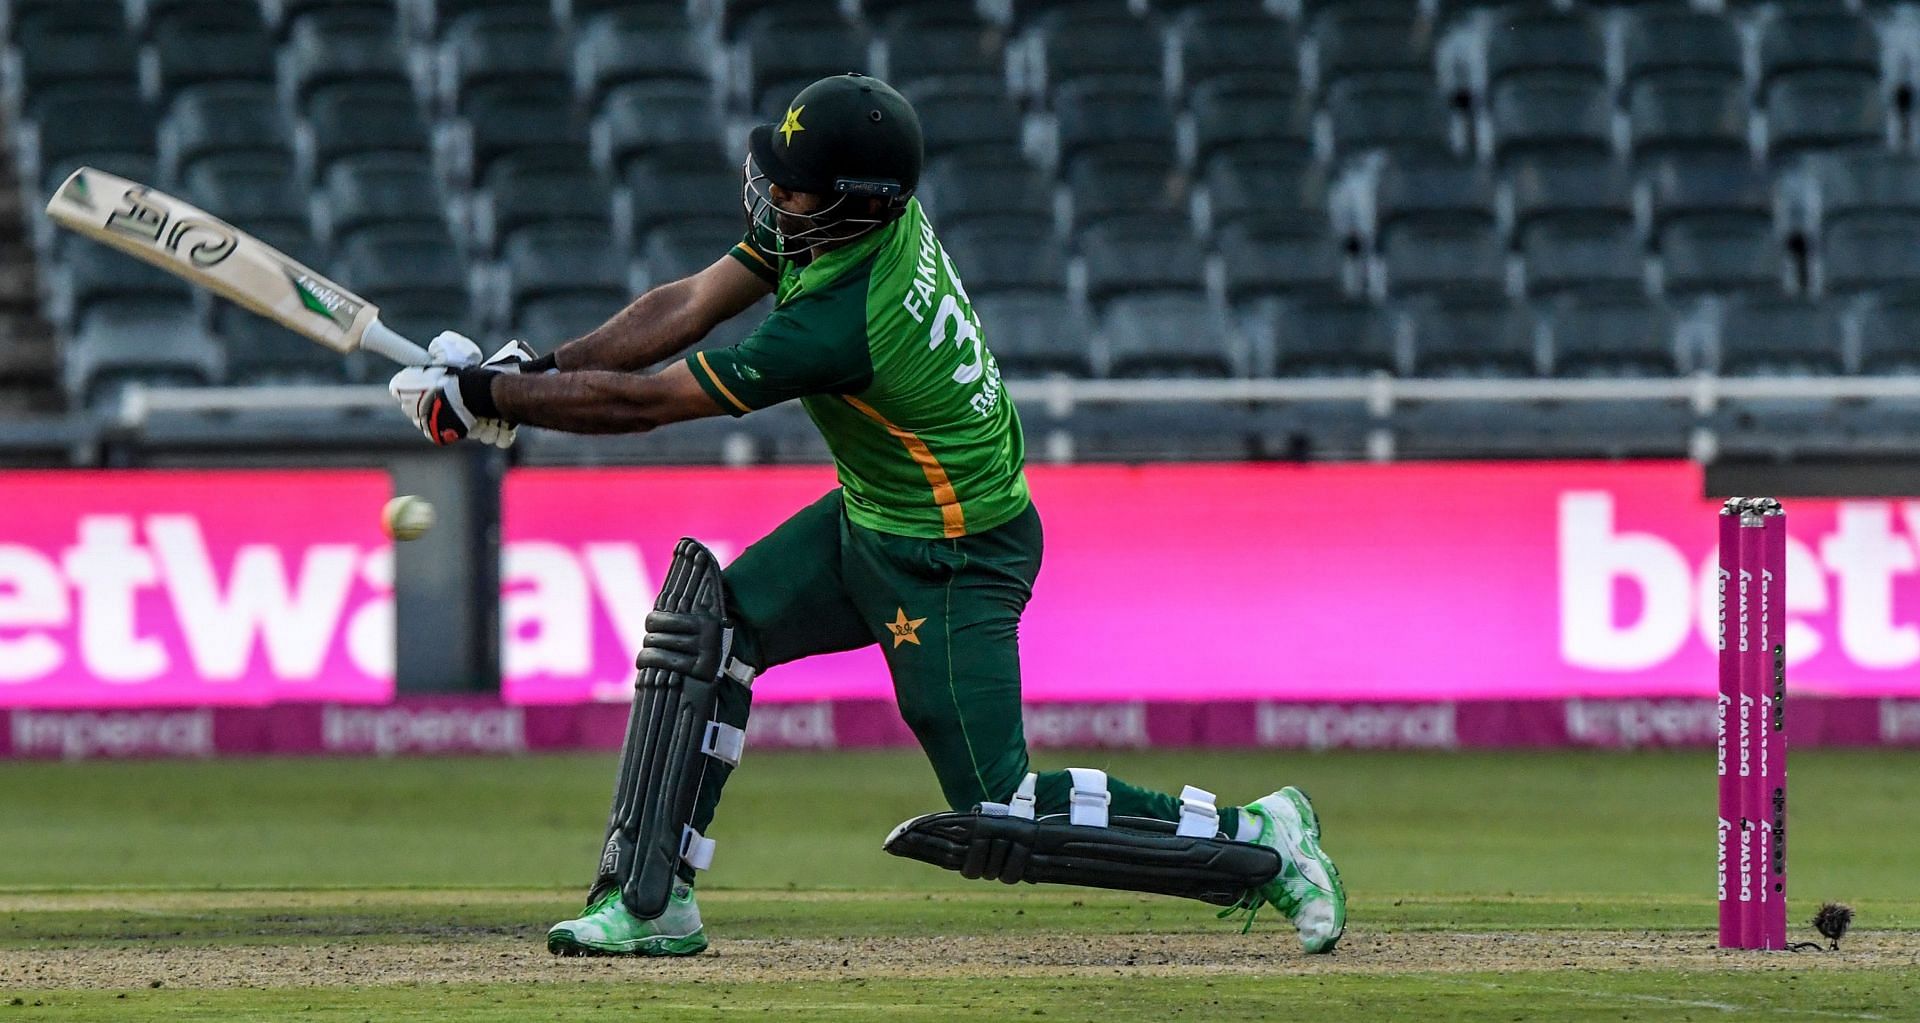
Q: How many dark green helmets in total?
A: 1